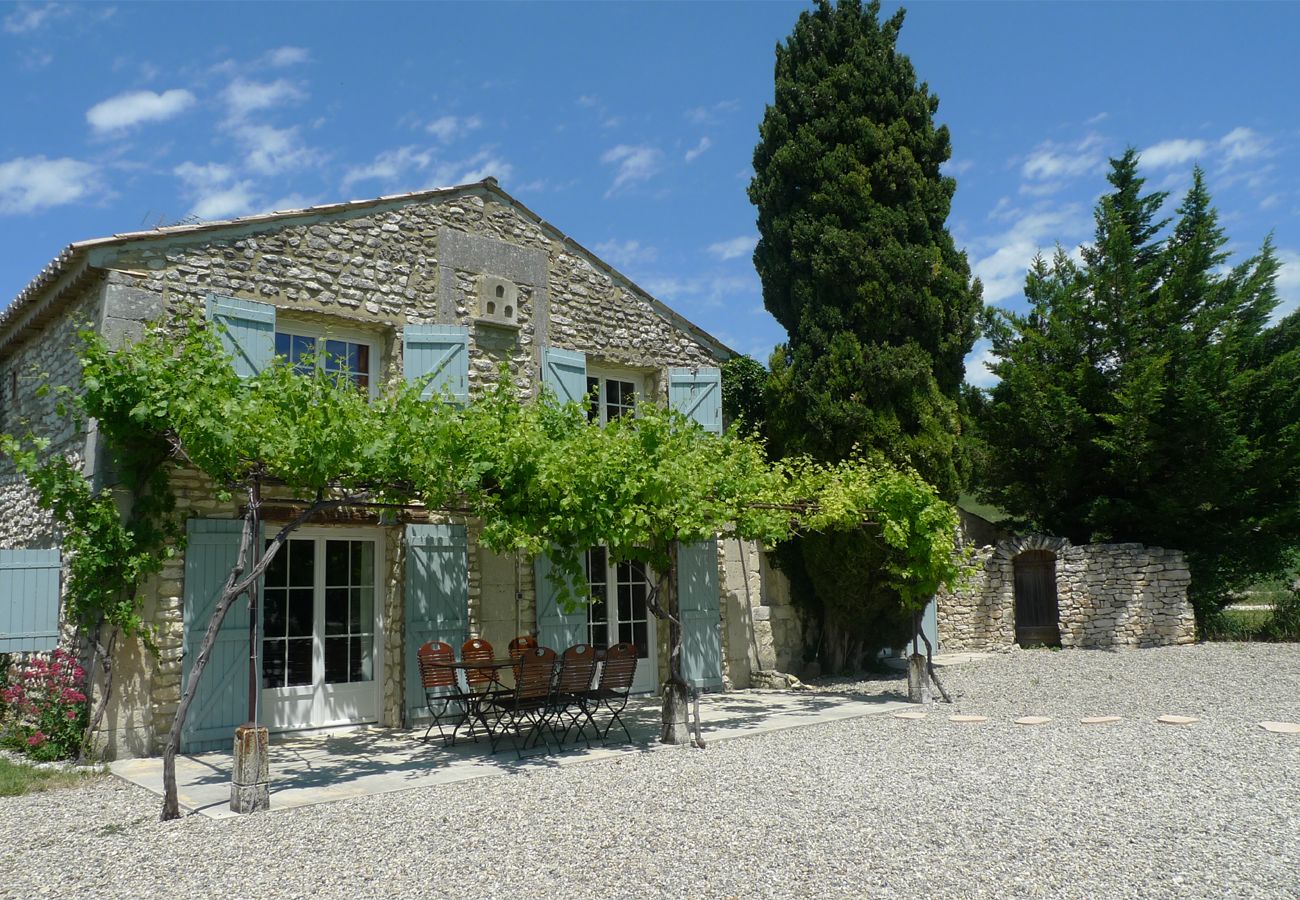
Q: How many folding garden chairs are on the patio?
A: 6